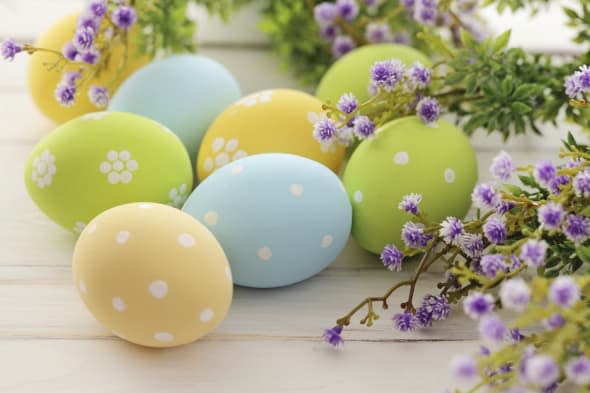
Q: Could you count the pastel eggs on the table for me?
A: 8